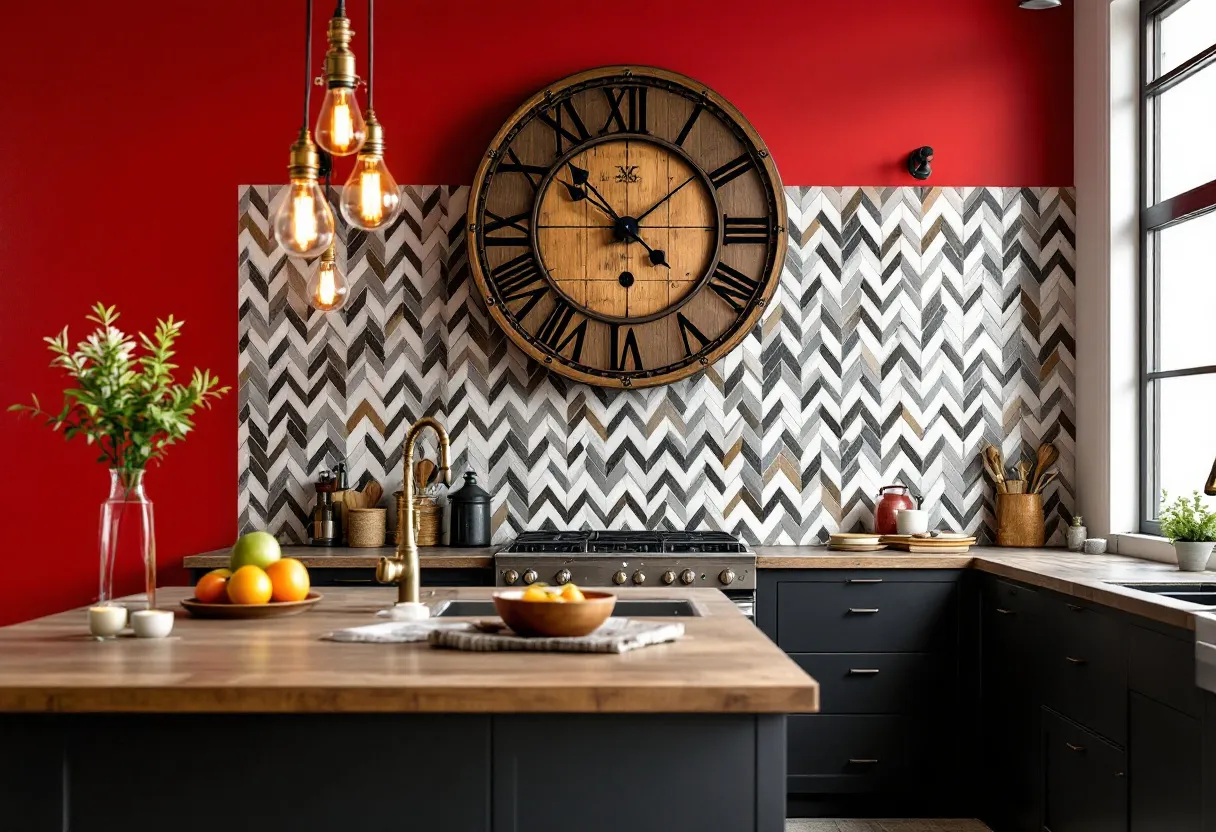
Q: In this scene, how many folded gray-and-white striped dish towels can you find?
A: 1